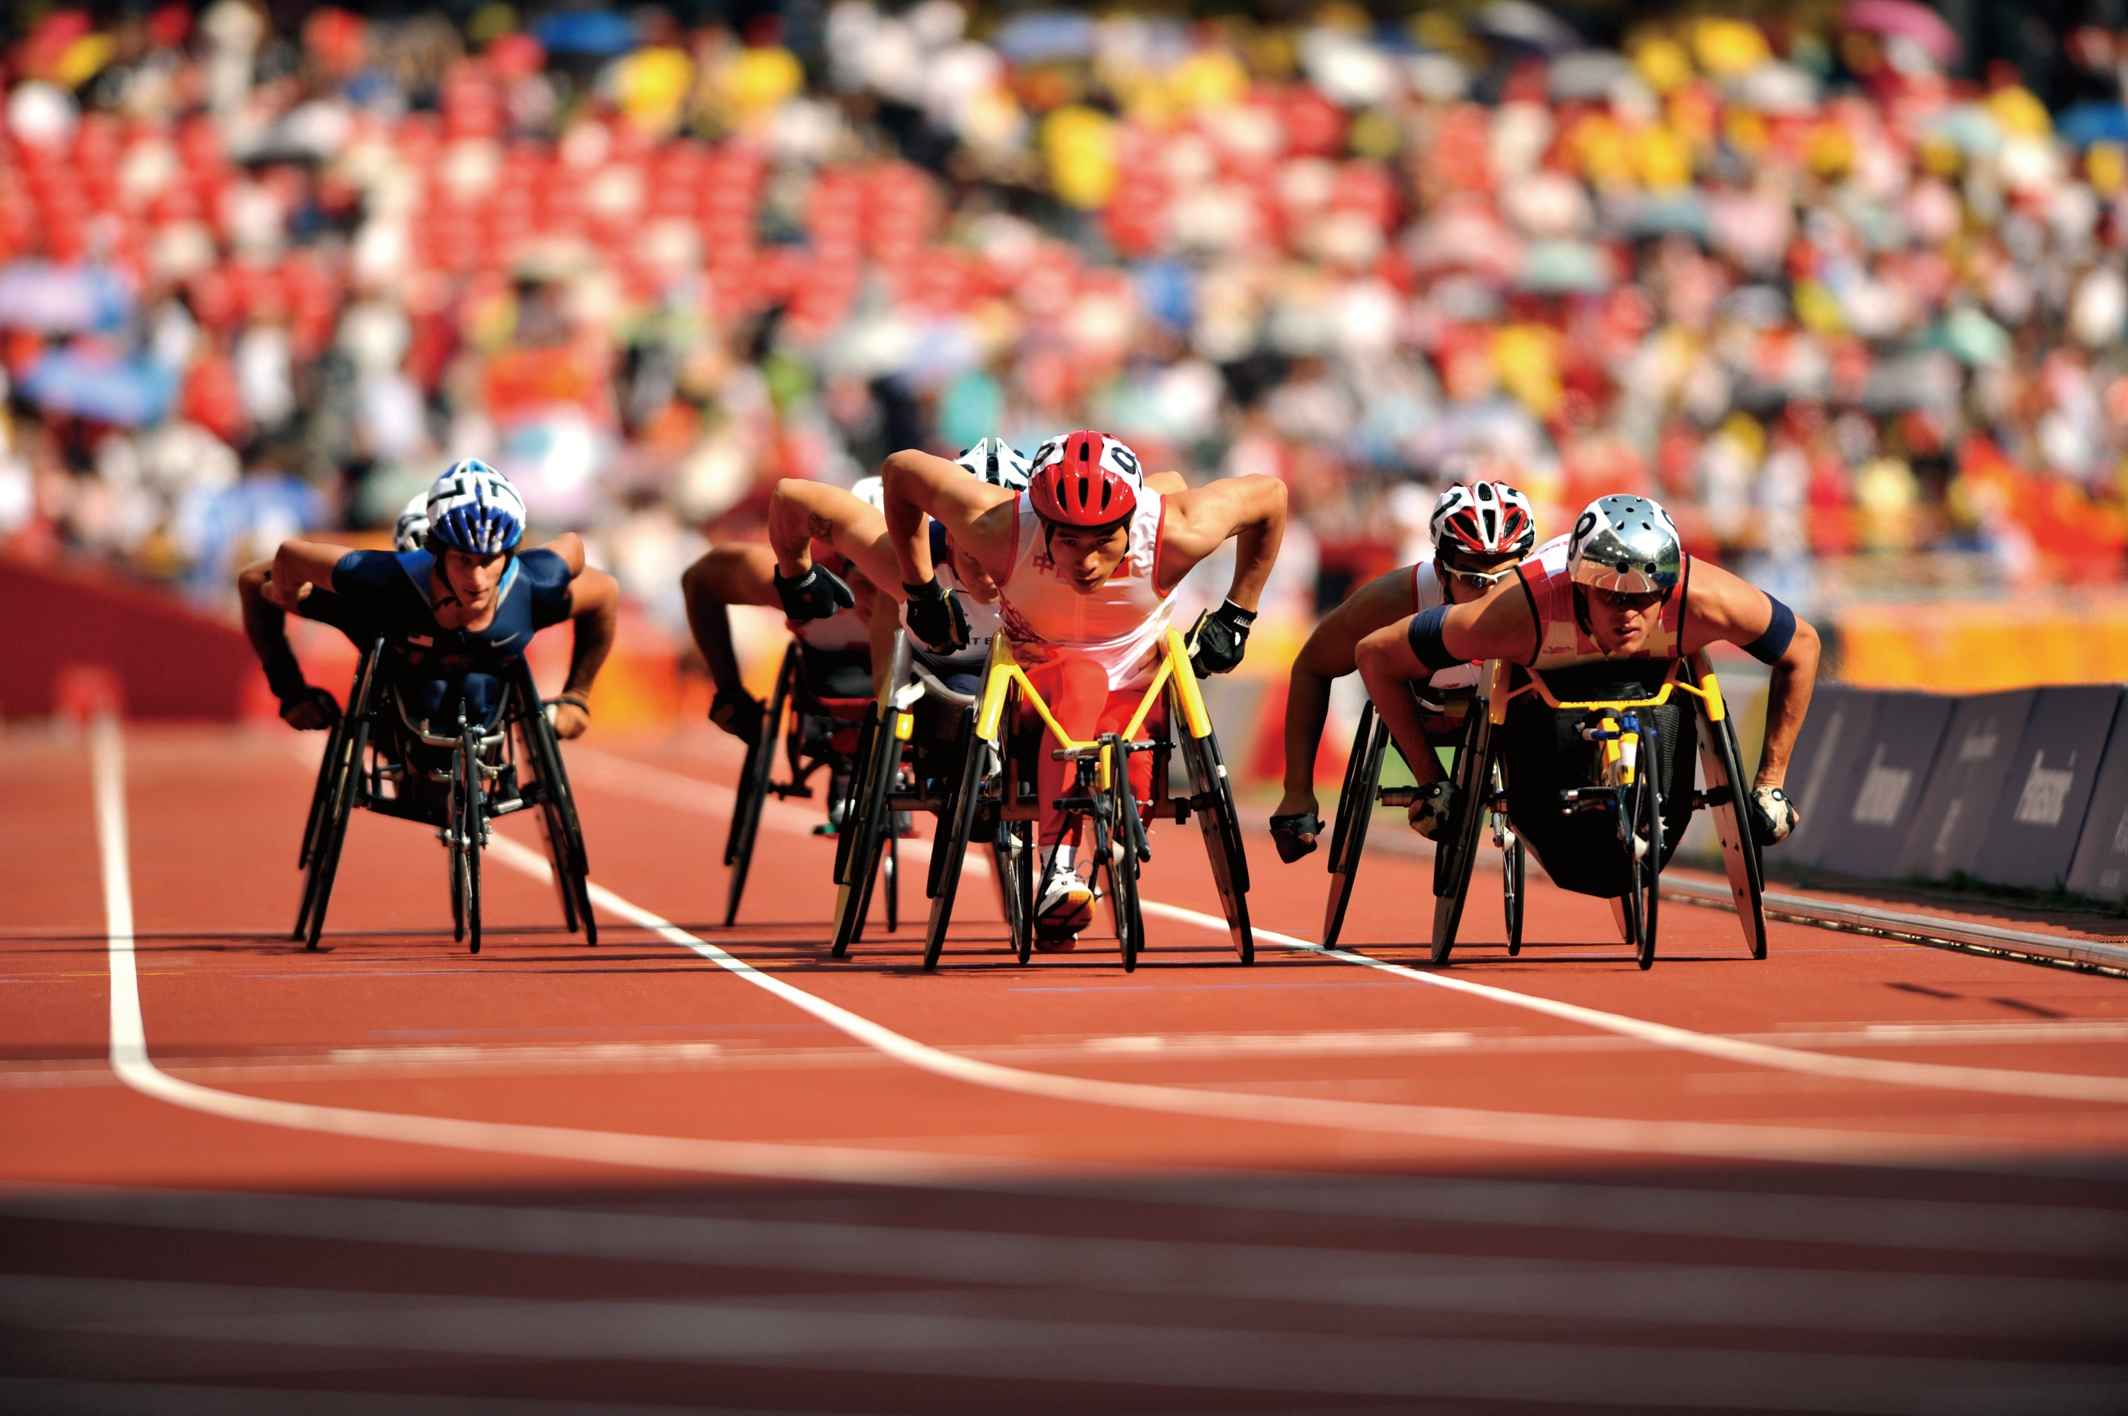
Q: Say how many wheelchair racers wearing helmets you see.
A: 7